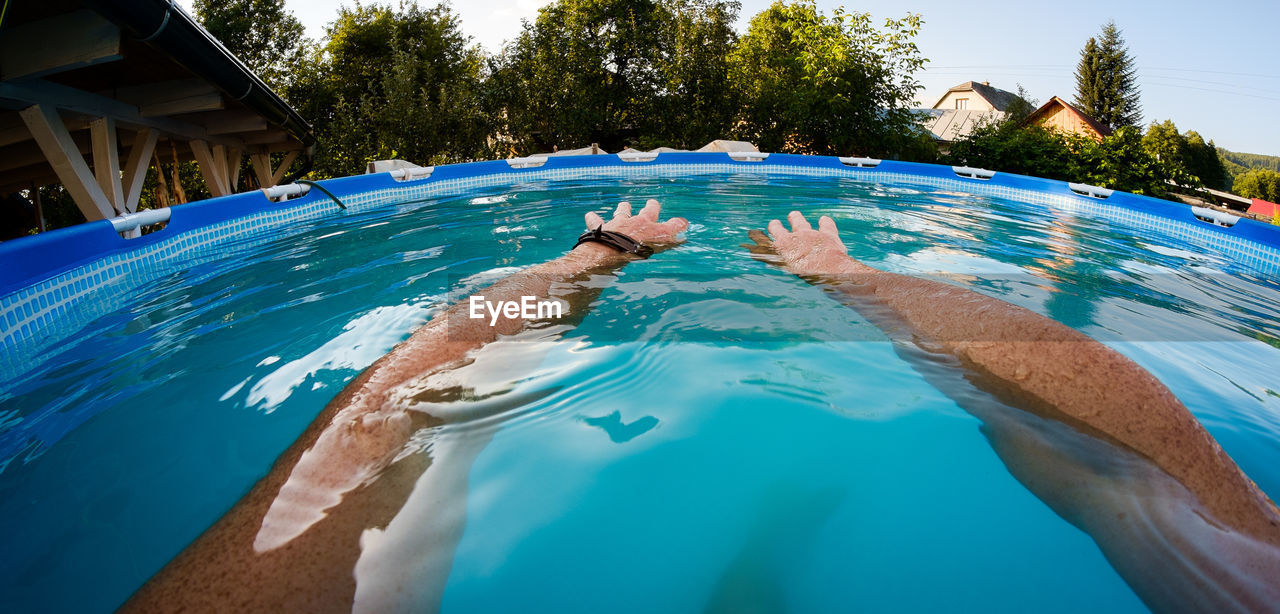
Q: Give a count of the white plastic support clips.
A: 10